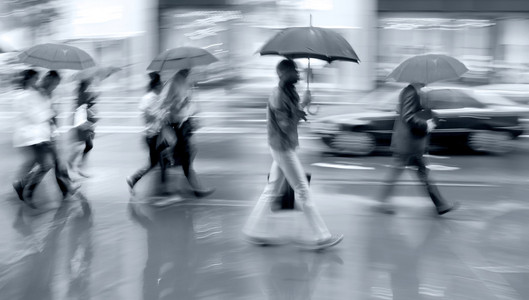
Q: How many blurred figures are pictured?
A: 7